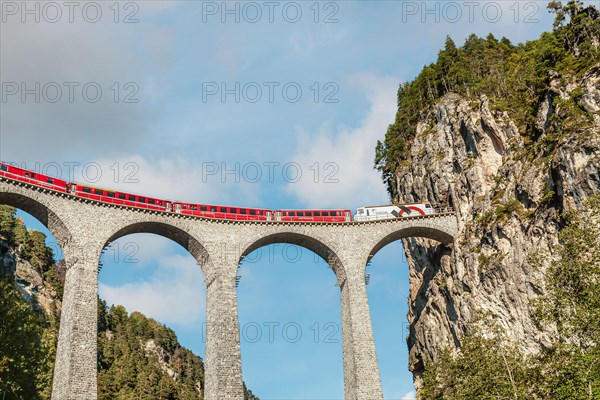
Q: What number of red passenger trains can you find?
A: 4